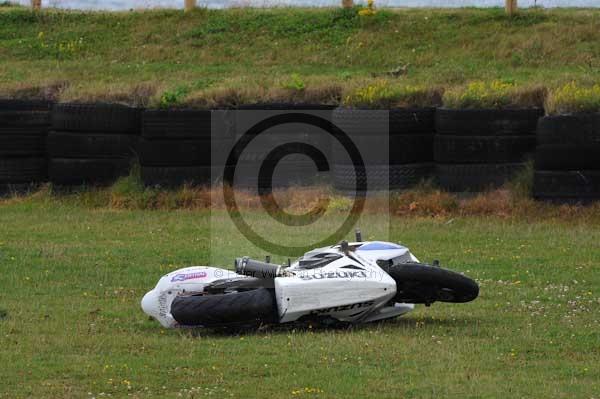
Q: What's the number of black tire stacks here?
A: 7